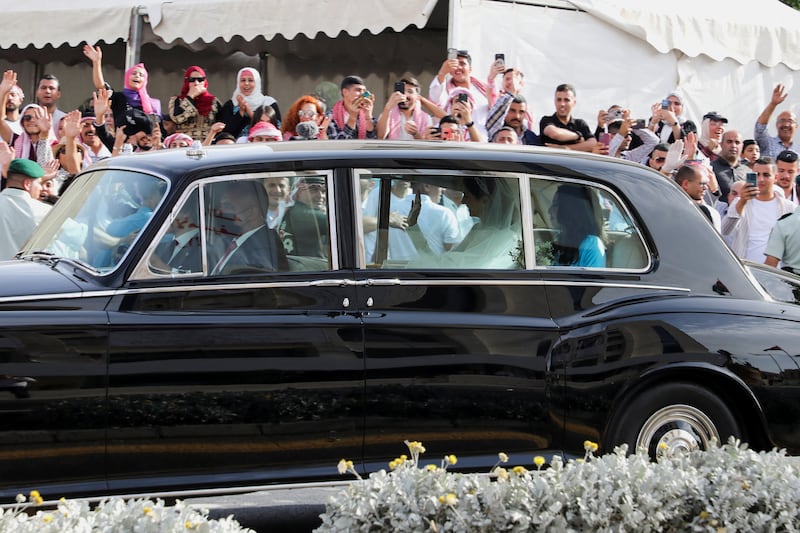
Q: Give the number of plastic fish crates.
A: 0